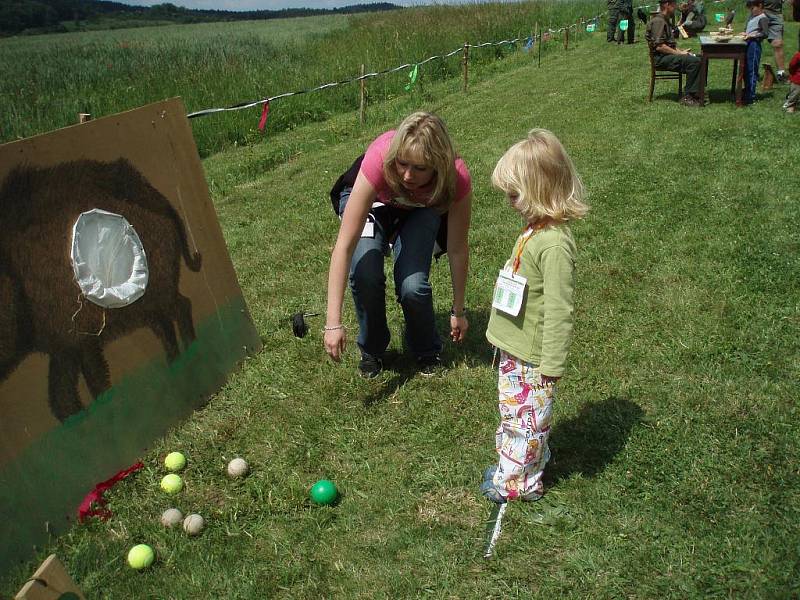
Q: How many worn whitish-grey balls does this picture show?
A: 3